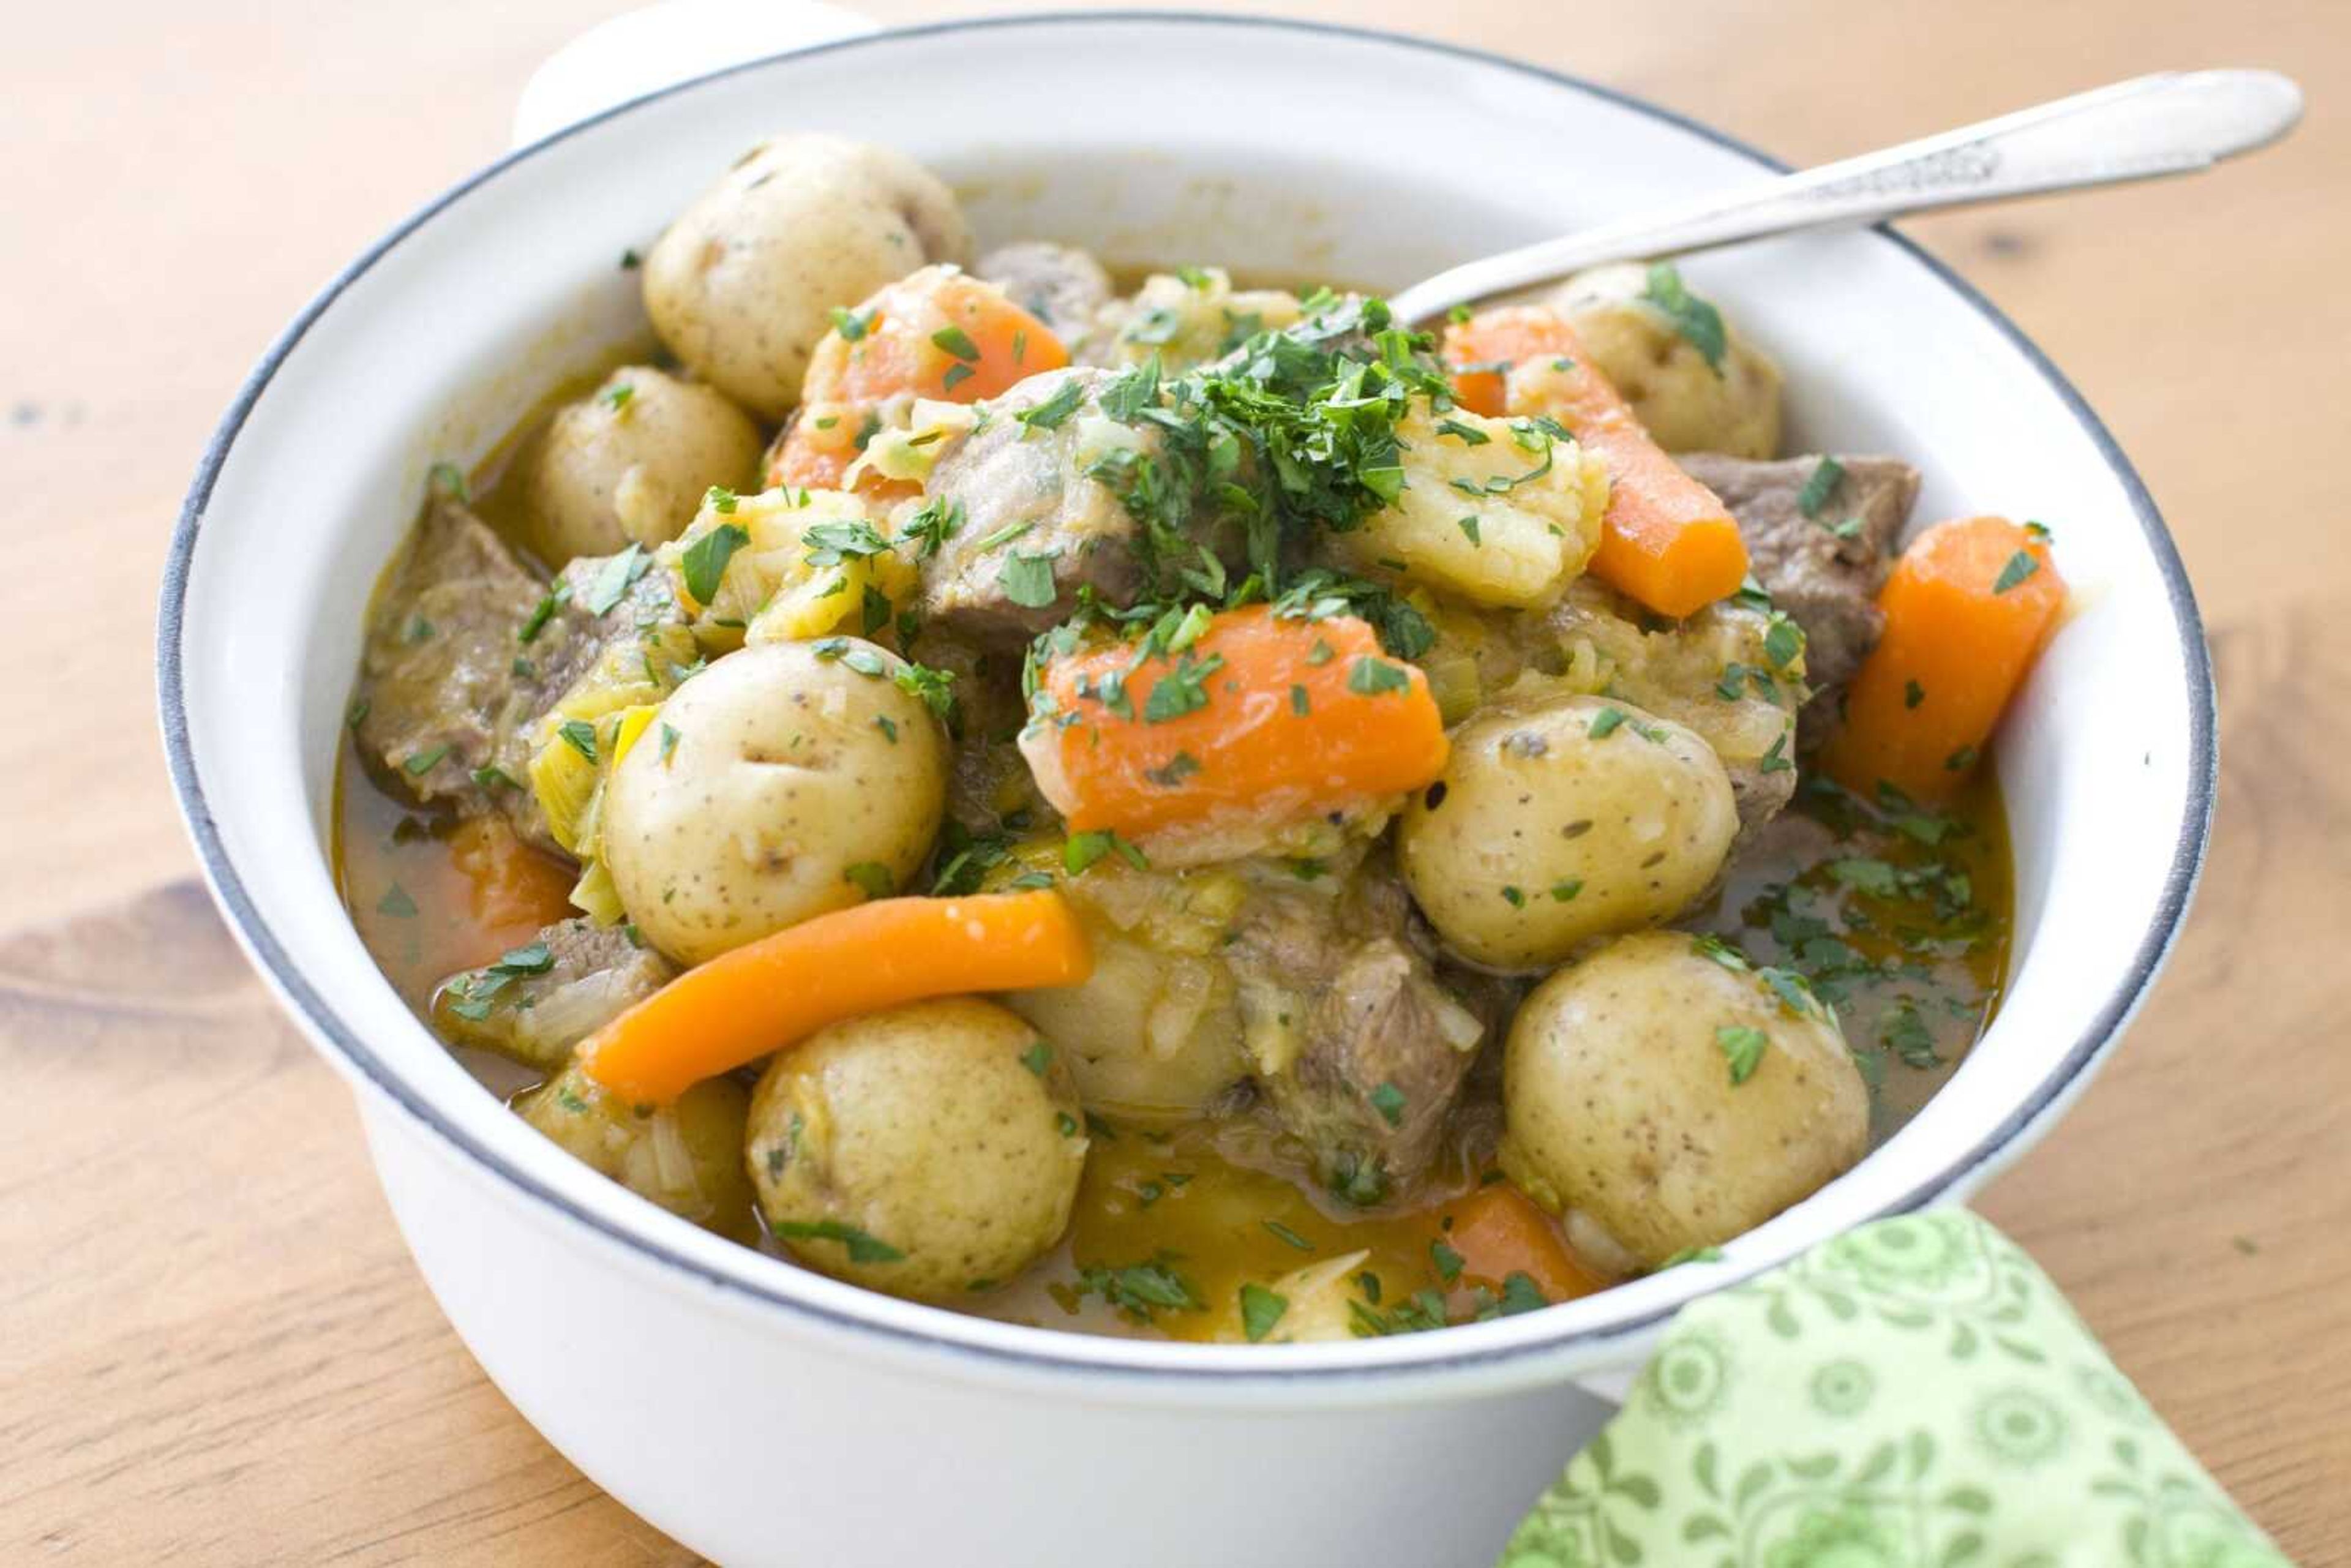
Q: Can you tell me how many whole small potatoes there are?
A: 7